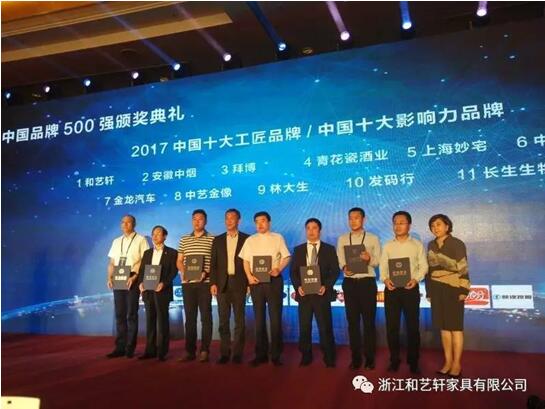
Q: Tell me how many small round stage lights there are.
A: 10